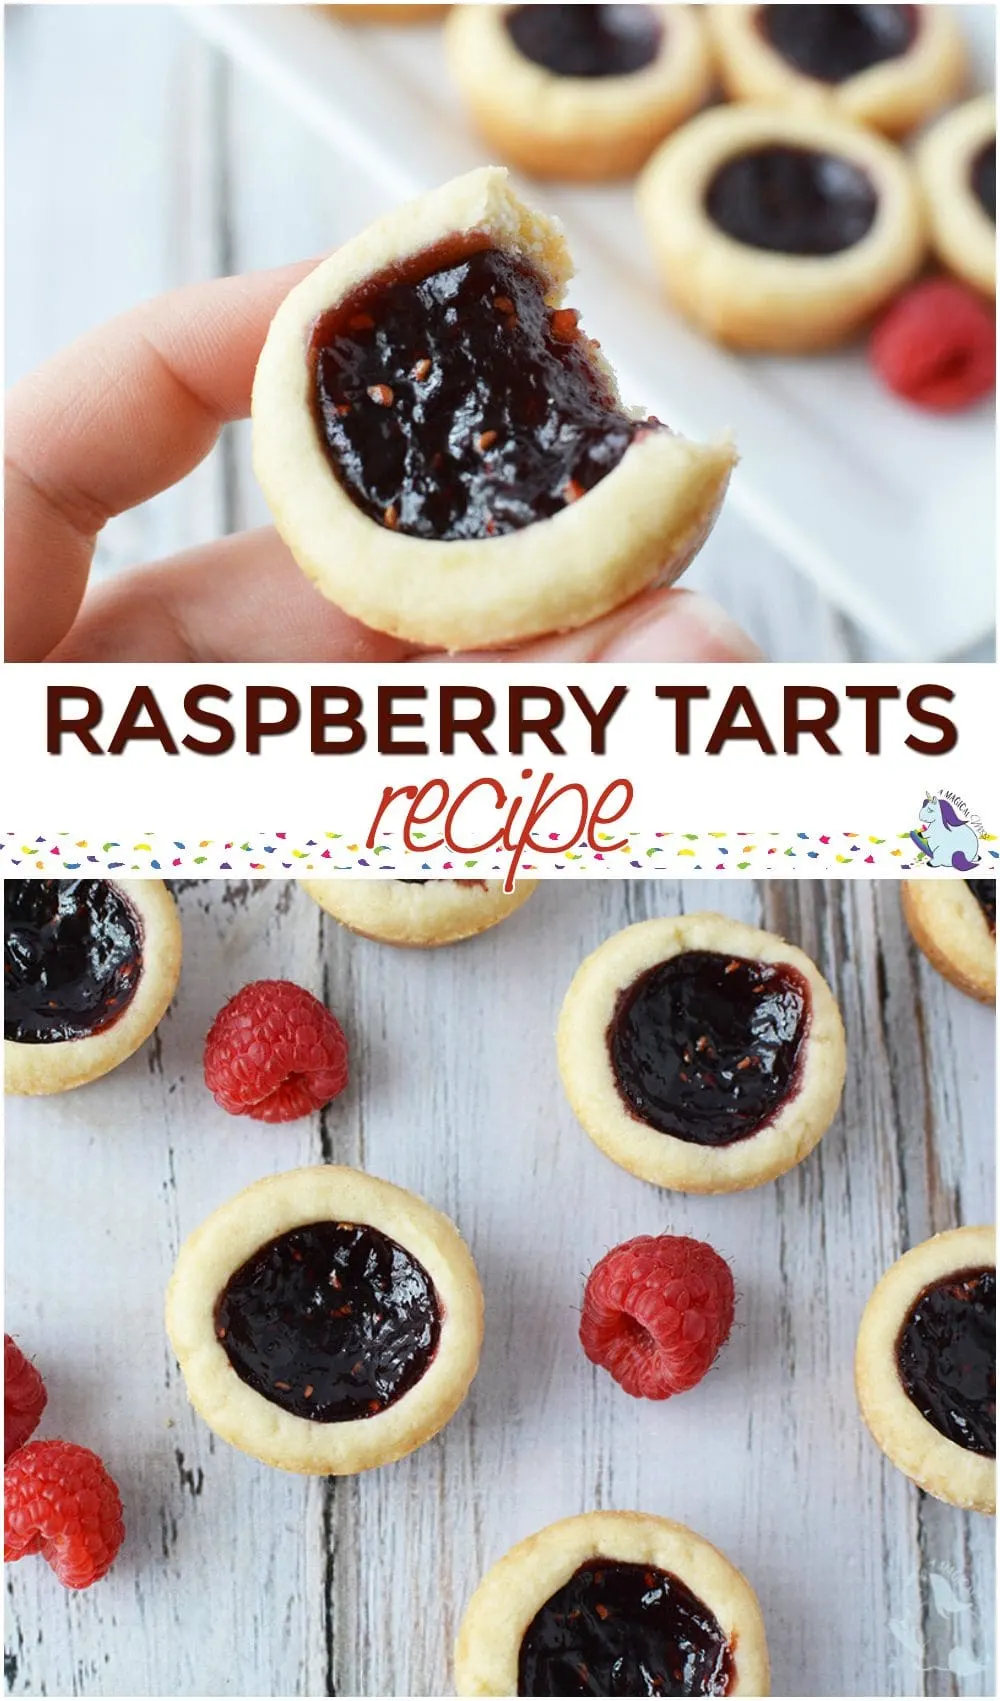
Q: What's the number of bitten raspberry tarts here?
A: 1